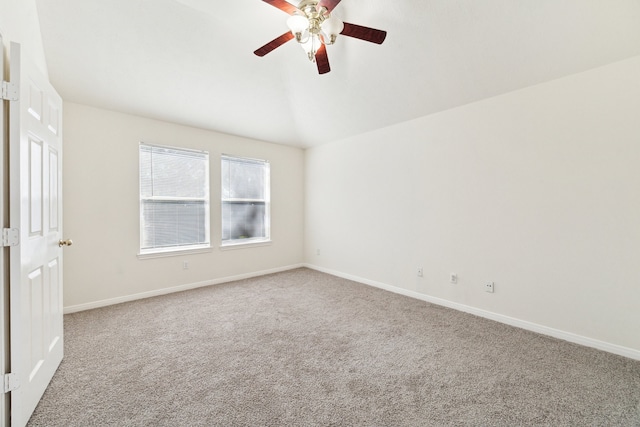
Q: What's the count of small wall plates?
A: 5